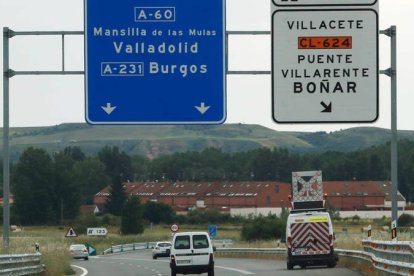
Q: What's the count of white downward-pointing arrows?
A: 2